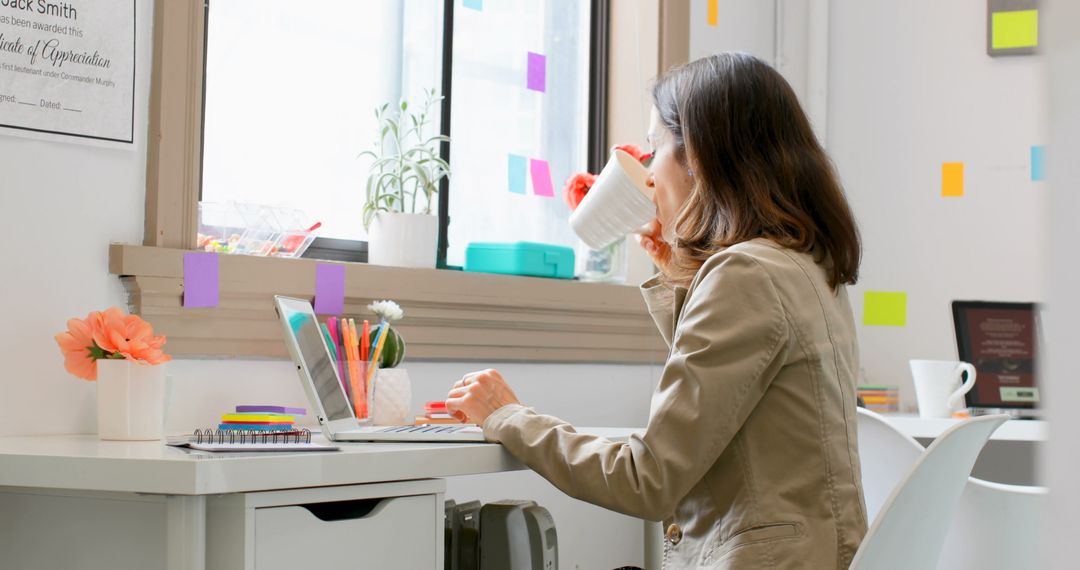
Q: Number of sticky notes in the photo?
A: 11